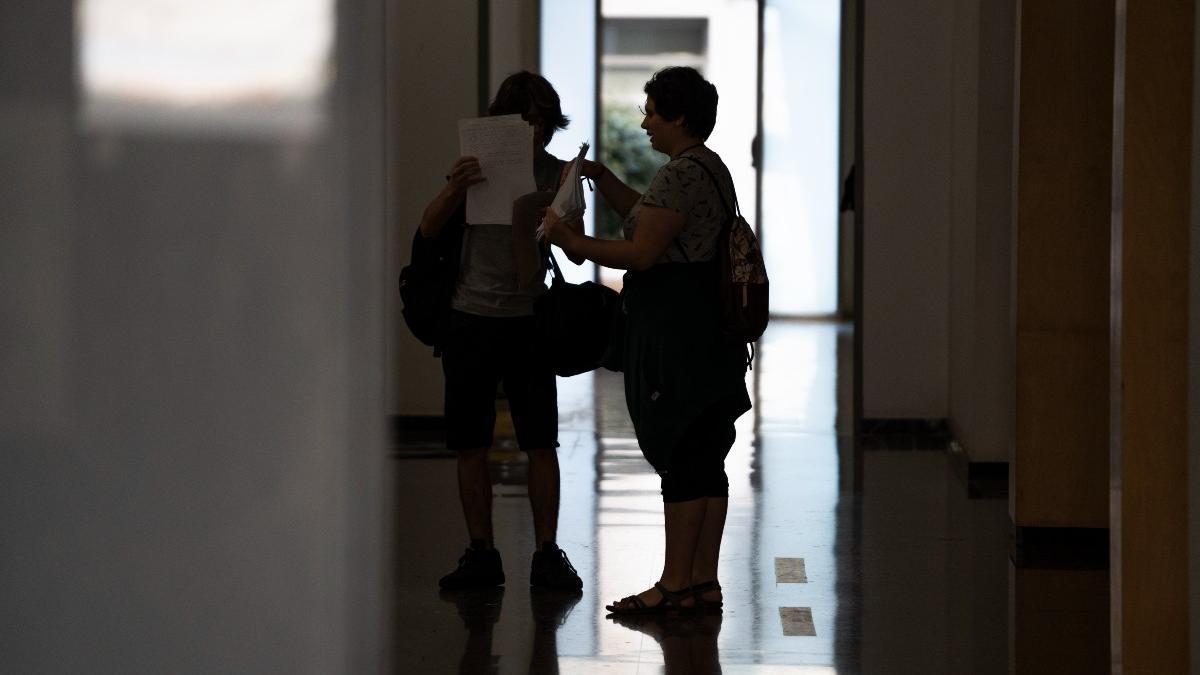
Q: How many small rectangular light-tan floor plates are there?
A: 2